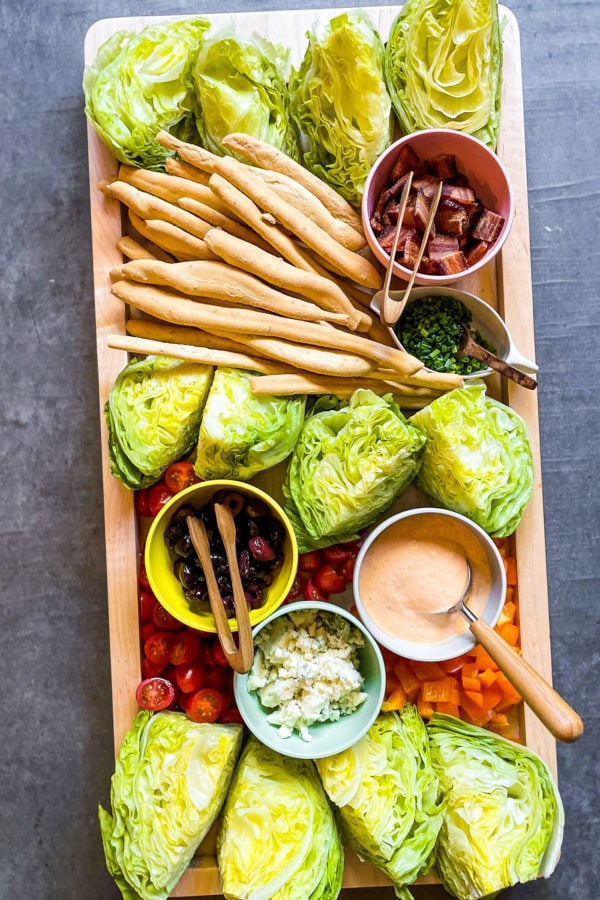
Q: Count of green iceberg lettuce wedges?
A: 12